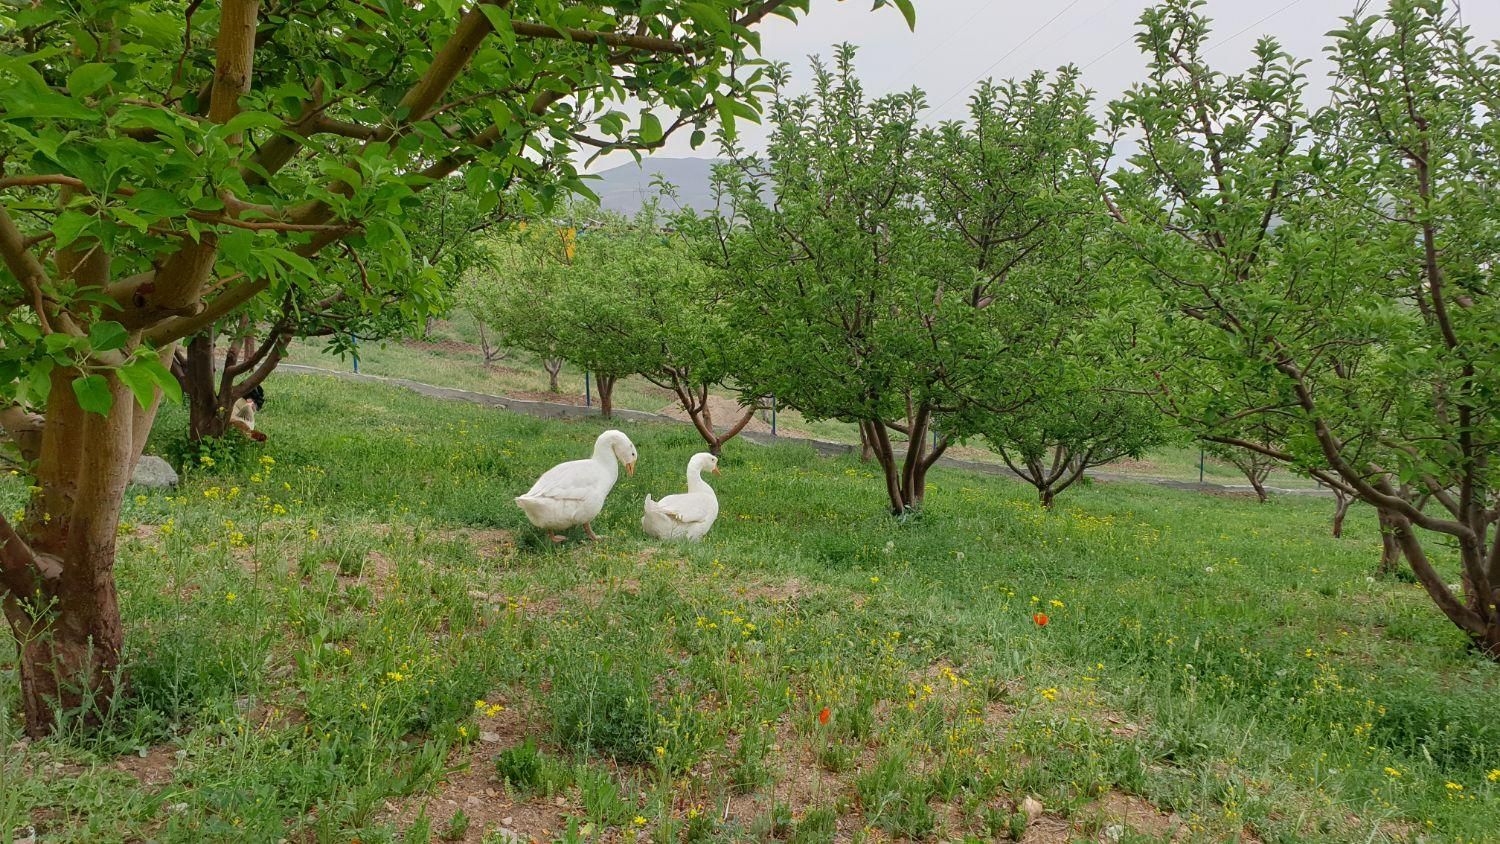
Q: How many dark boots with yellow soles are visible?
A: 0